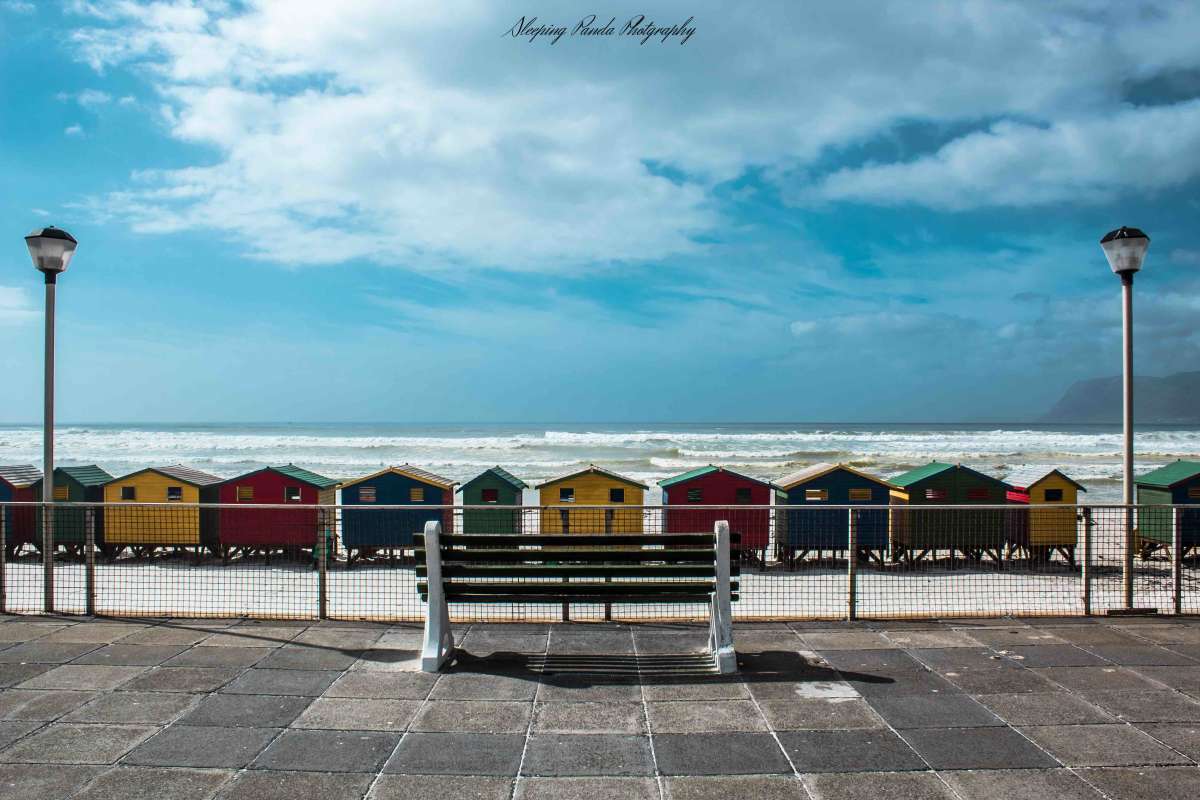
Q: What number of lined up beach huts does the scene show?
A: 12